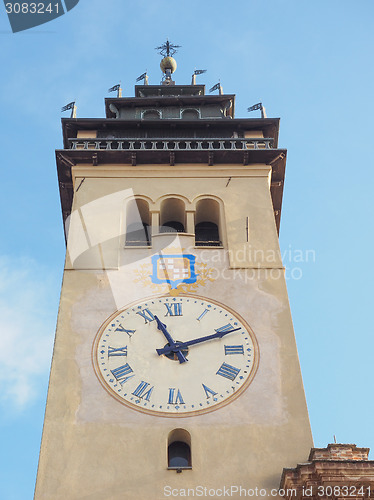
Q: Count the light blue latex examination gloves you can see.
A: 0